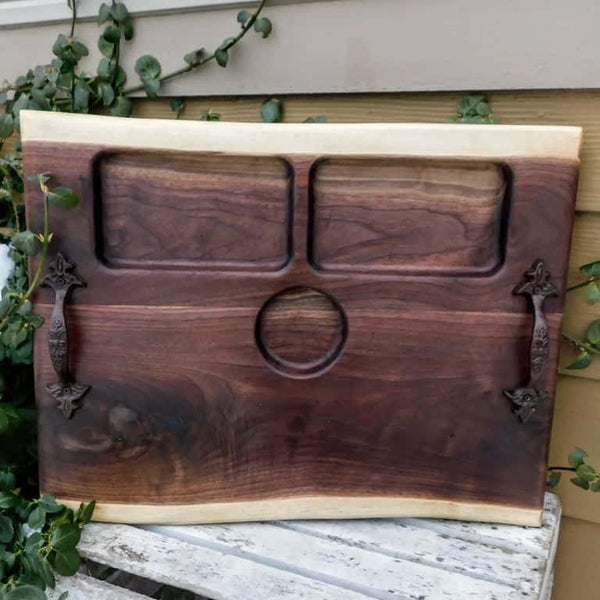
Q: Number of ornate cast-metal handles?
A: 2